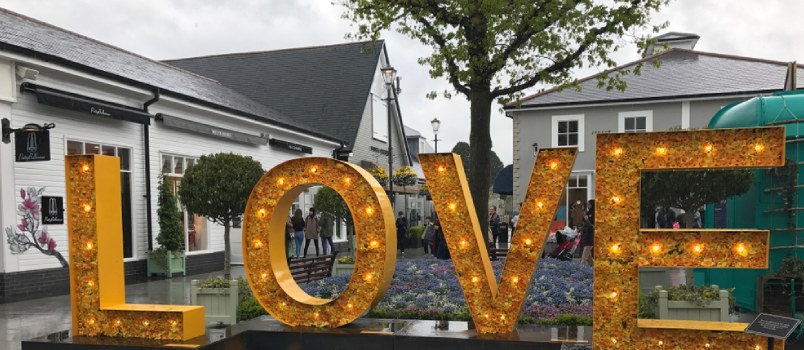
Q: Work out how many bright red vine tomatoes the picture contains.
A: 0